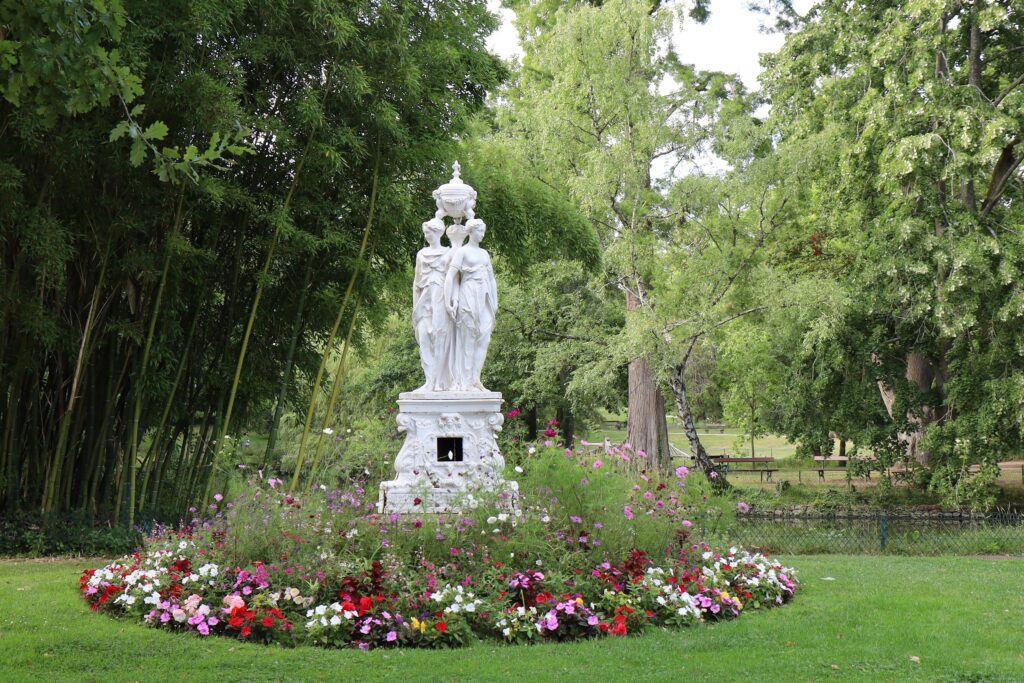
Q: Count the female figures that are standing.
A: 3